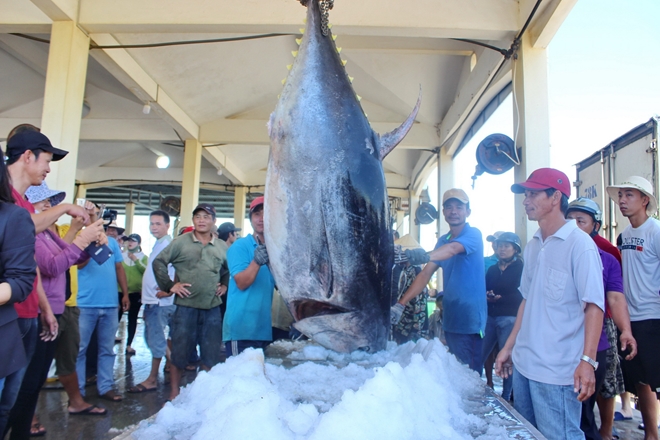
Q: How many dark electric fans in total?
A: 3